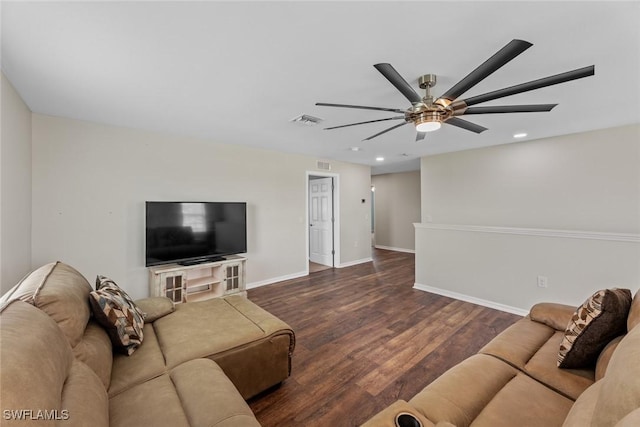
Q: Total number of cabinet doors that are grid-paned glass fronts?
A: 2